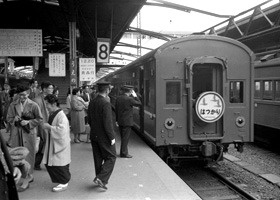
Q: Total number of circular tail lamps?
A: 2